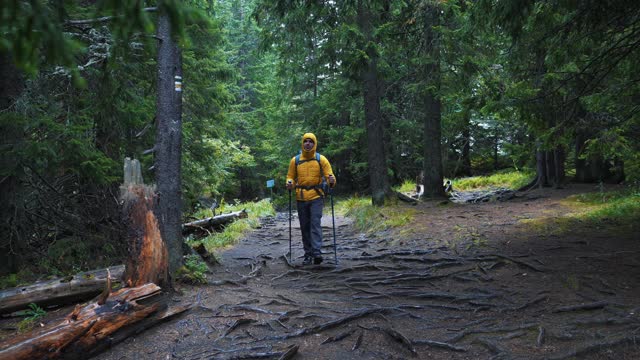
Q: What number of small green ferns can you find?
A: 1